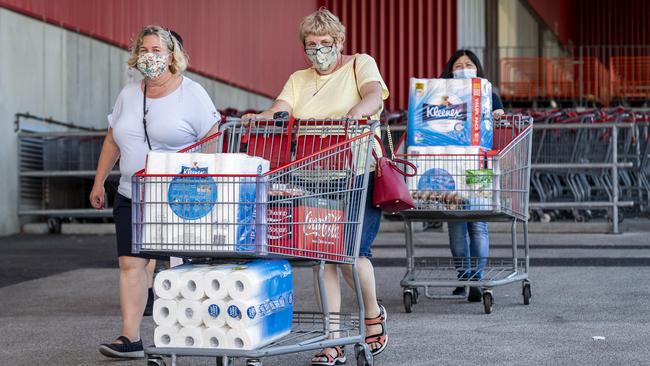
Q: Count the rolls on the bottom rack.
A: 12